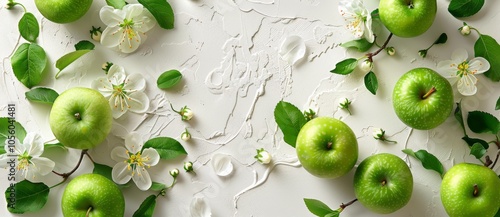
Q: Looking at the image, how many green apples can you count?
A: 8